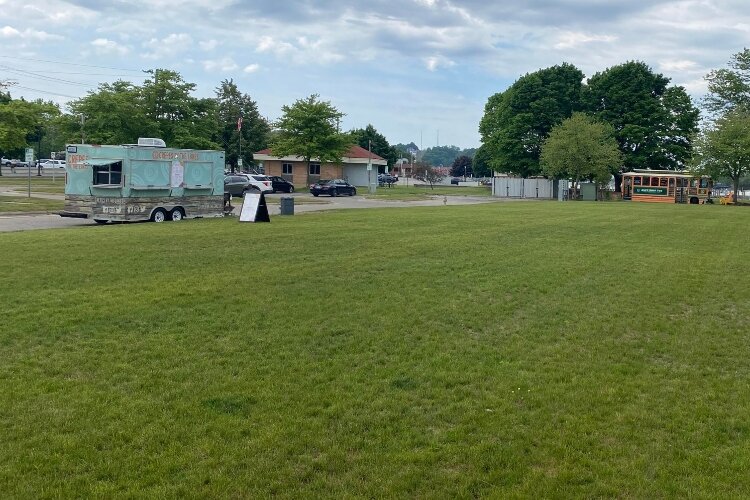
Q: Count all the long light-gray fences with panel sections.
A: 1